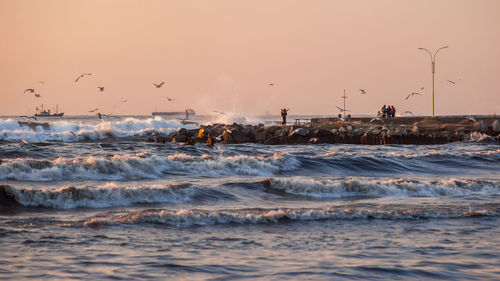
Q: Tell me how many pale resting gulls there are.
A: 0